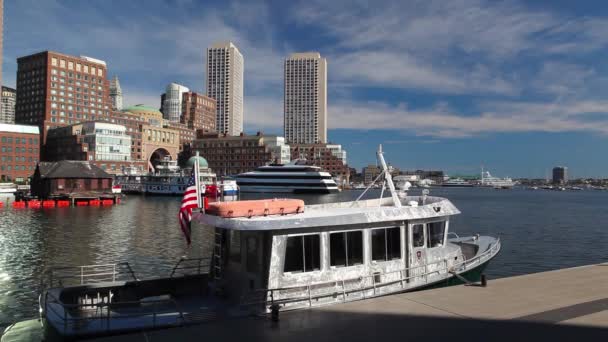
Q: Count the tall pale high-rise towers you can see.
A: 2